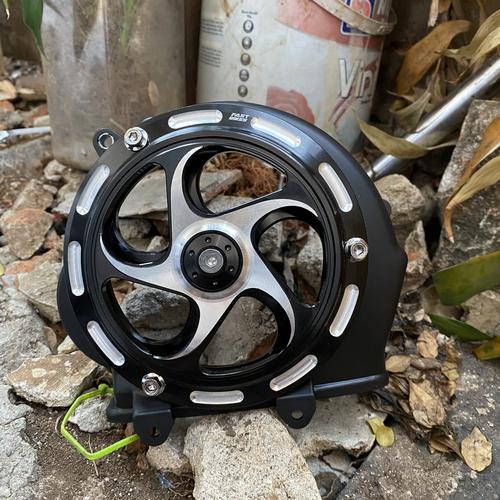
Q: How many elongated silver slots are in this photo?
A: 9